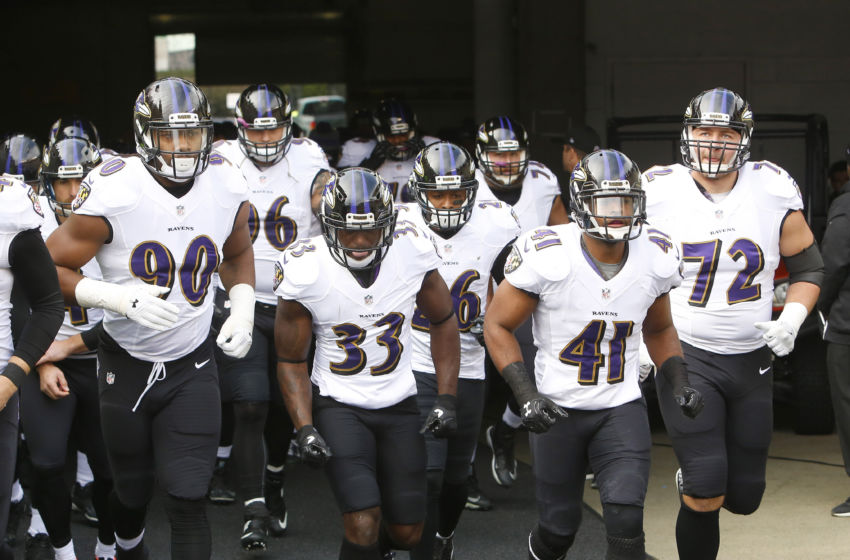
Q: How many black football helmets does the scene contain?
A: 11